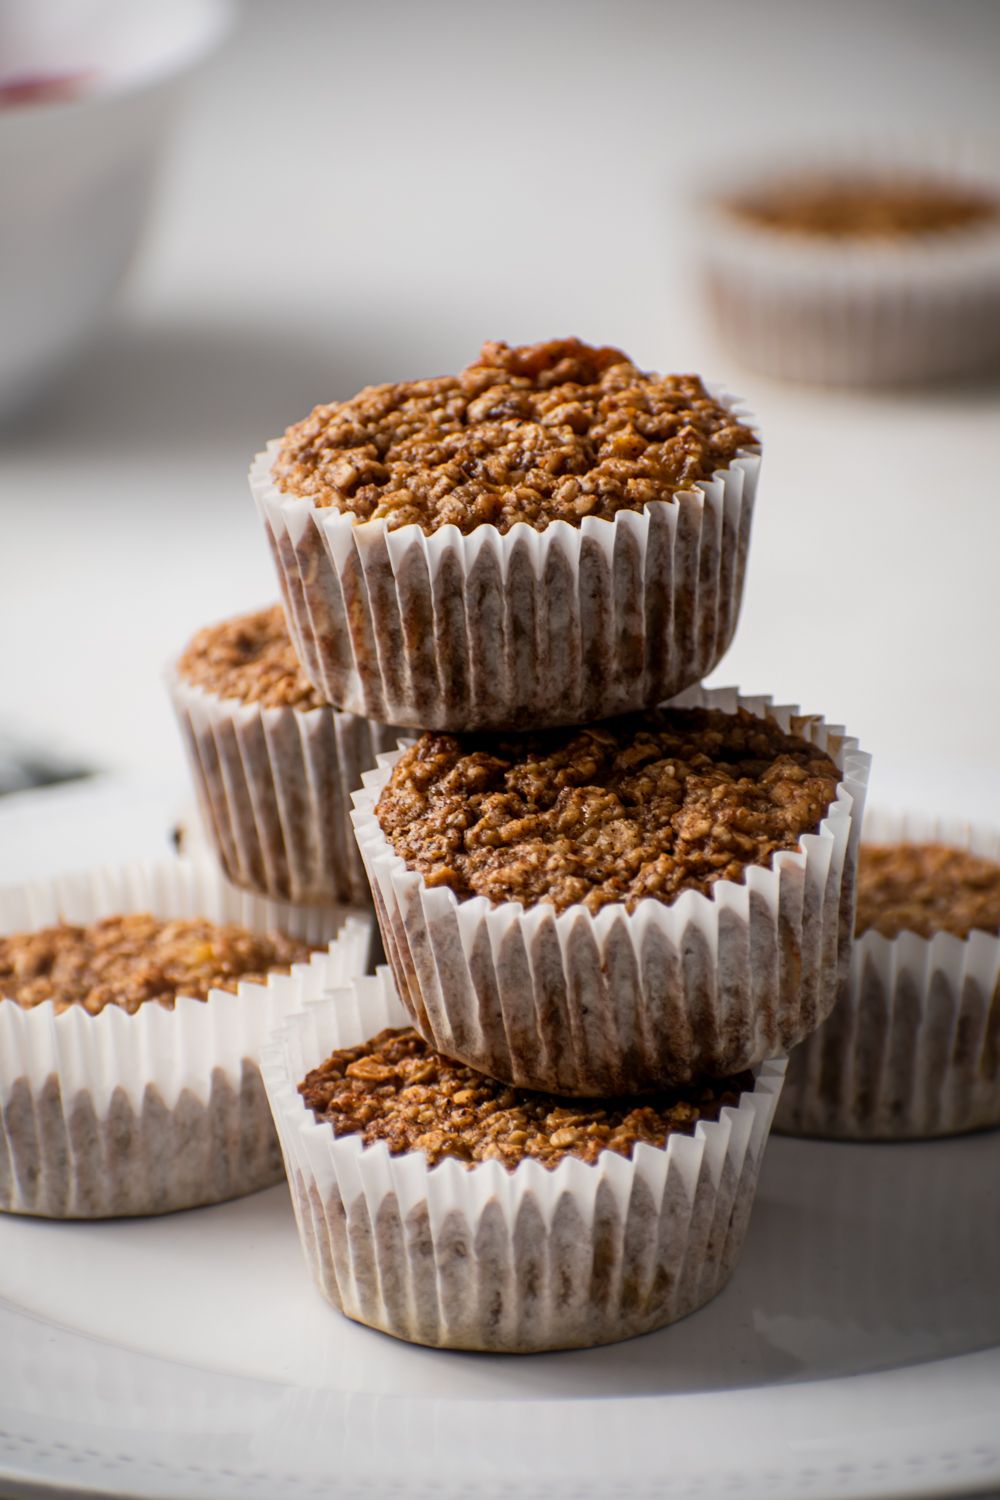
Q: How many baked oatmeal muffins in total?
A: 7